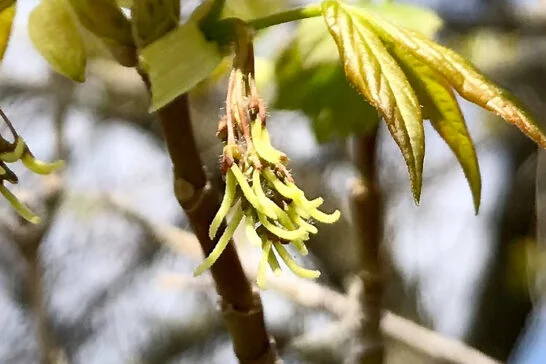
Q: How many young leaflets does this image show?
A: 3